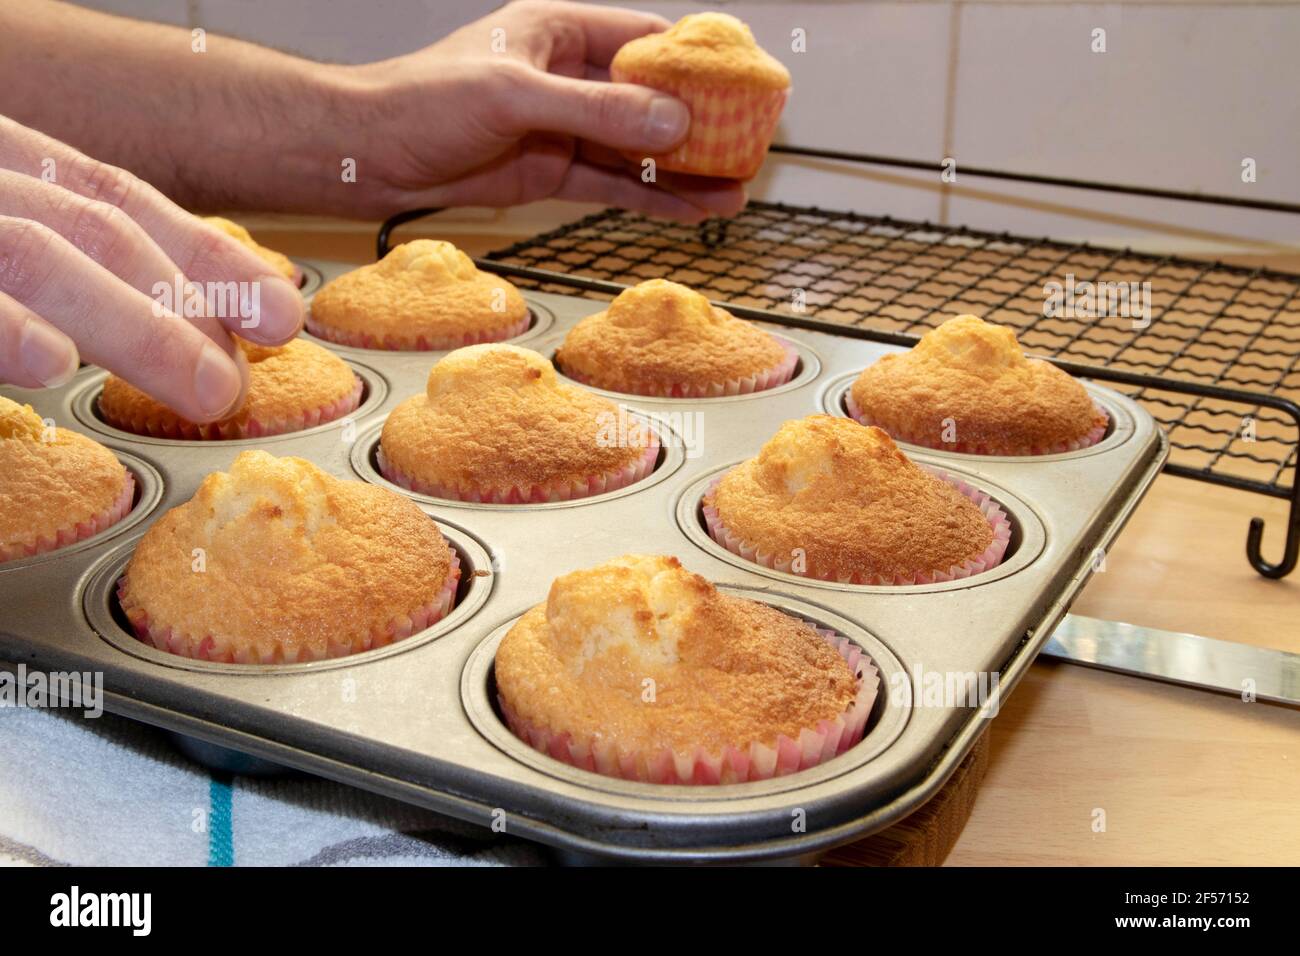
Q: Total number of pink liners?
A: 11